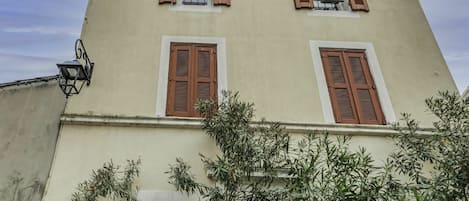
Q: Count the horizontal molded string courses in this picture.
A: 1